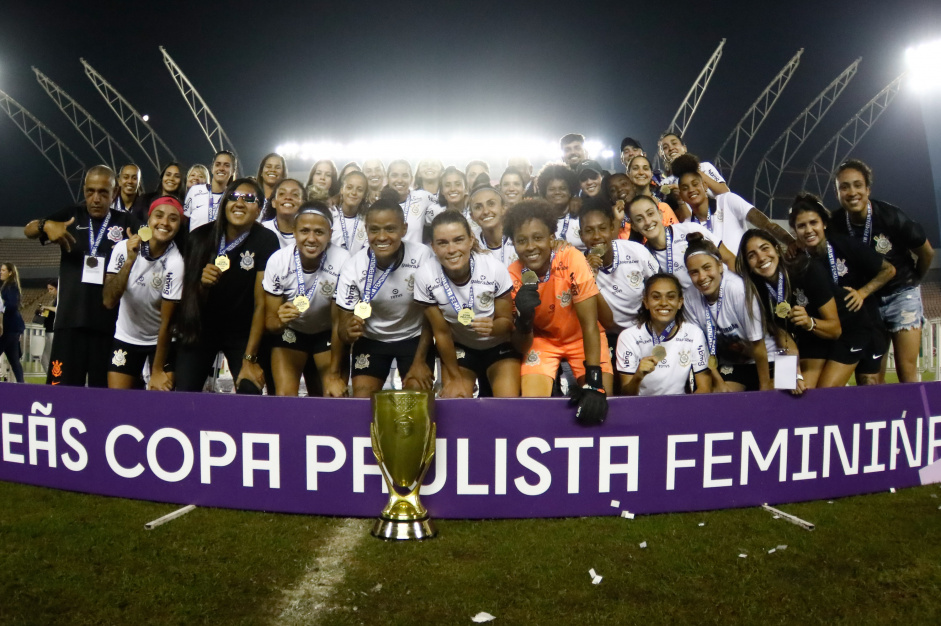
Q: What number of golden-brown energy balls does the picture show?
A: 0